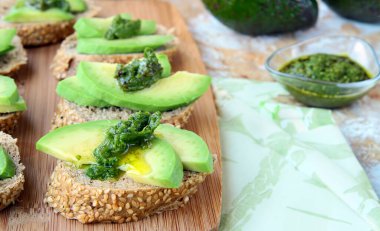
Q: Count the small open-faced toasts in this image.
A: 7